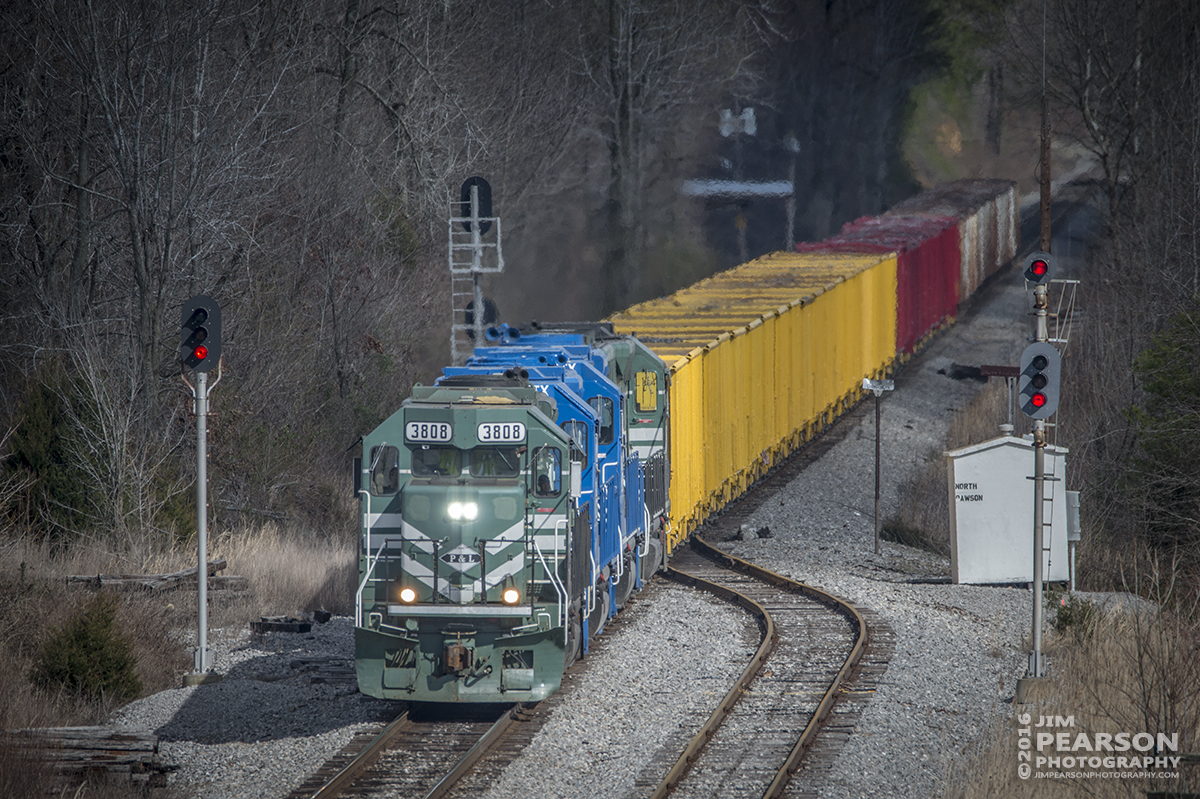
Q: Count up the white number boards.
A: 2